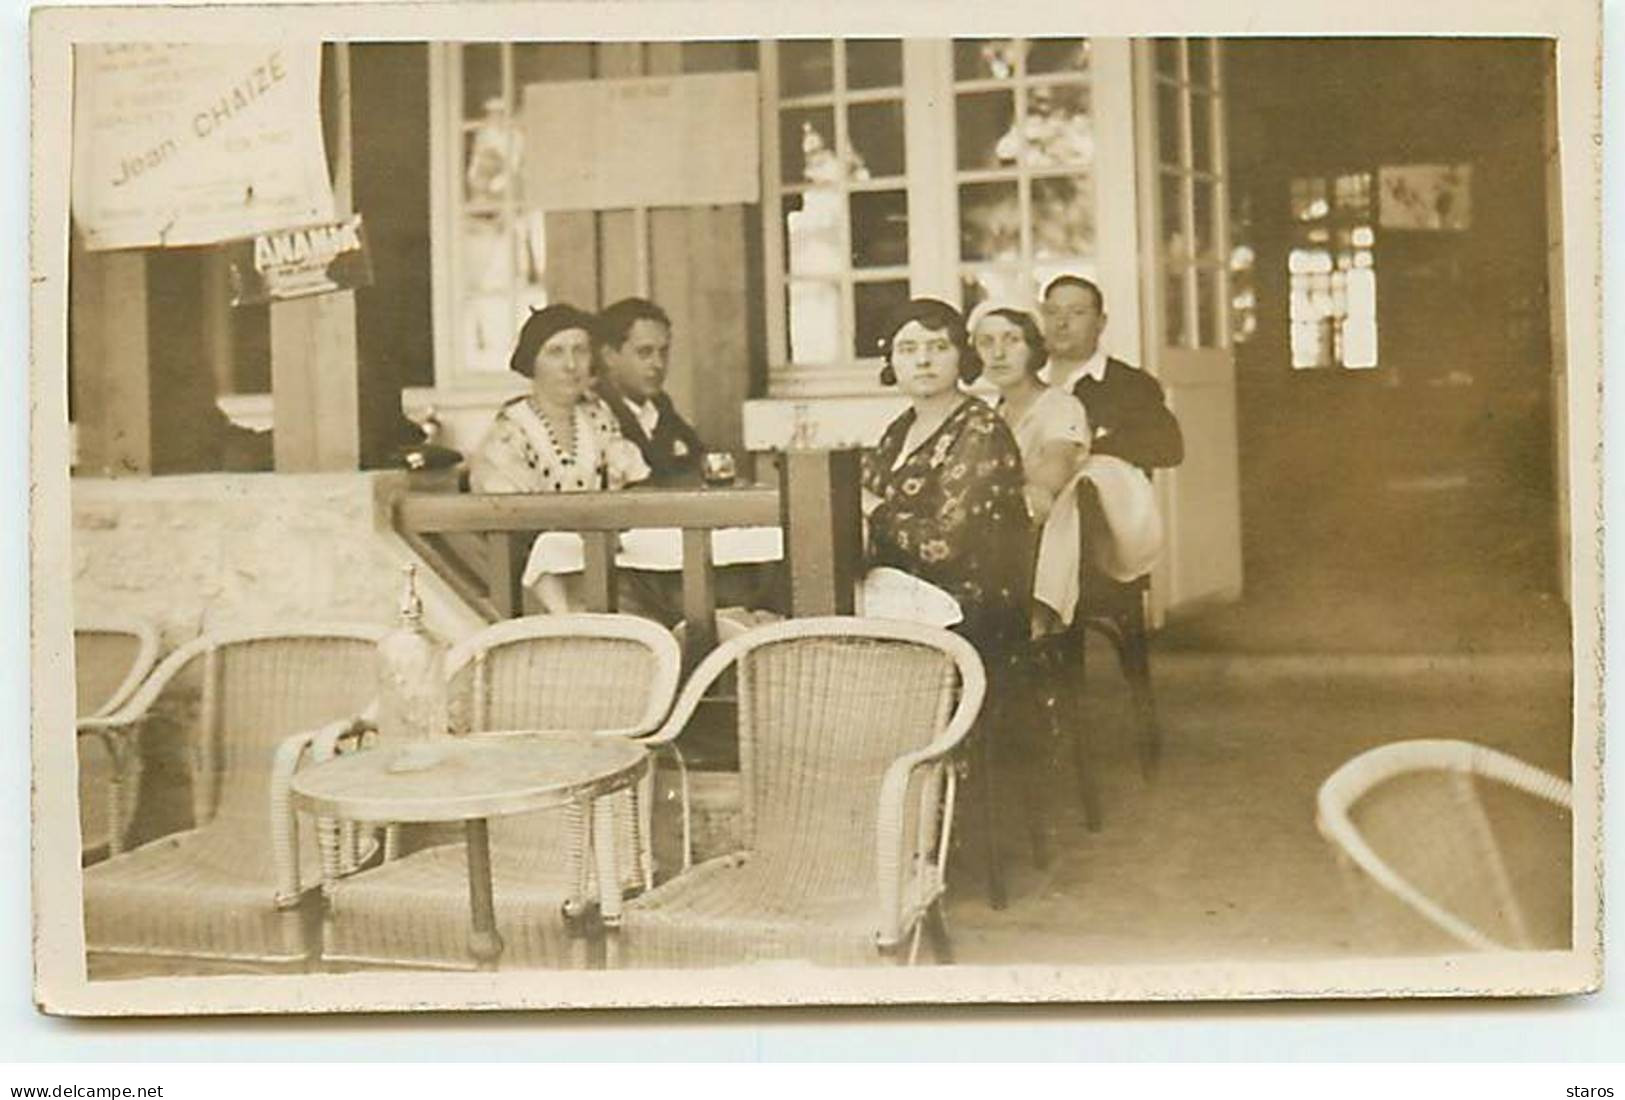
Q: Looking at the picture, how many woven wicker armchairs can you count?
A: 5